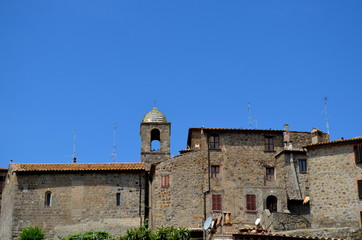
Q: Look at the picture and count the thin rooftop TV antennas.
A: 4